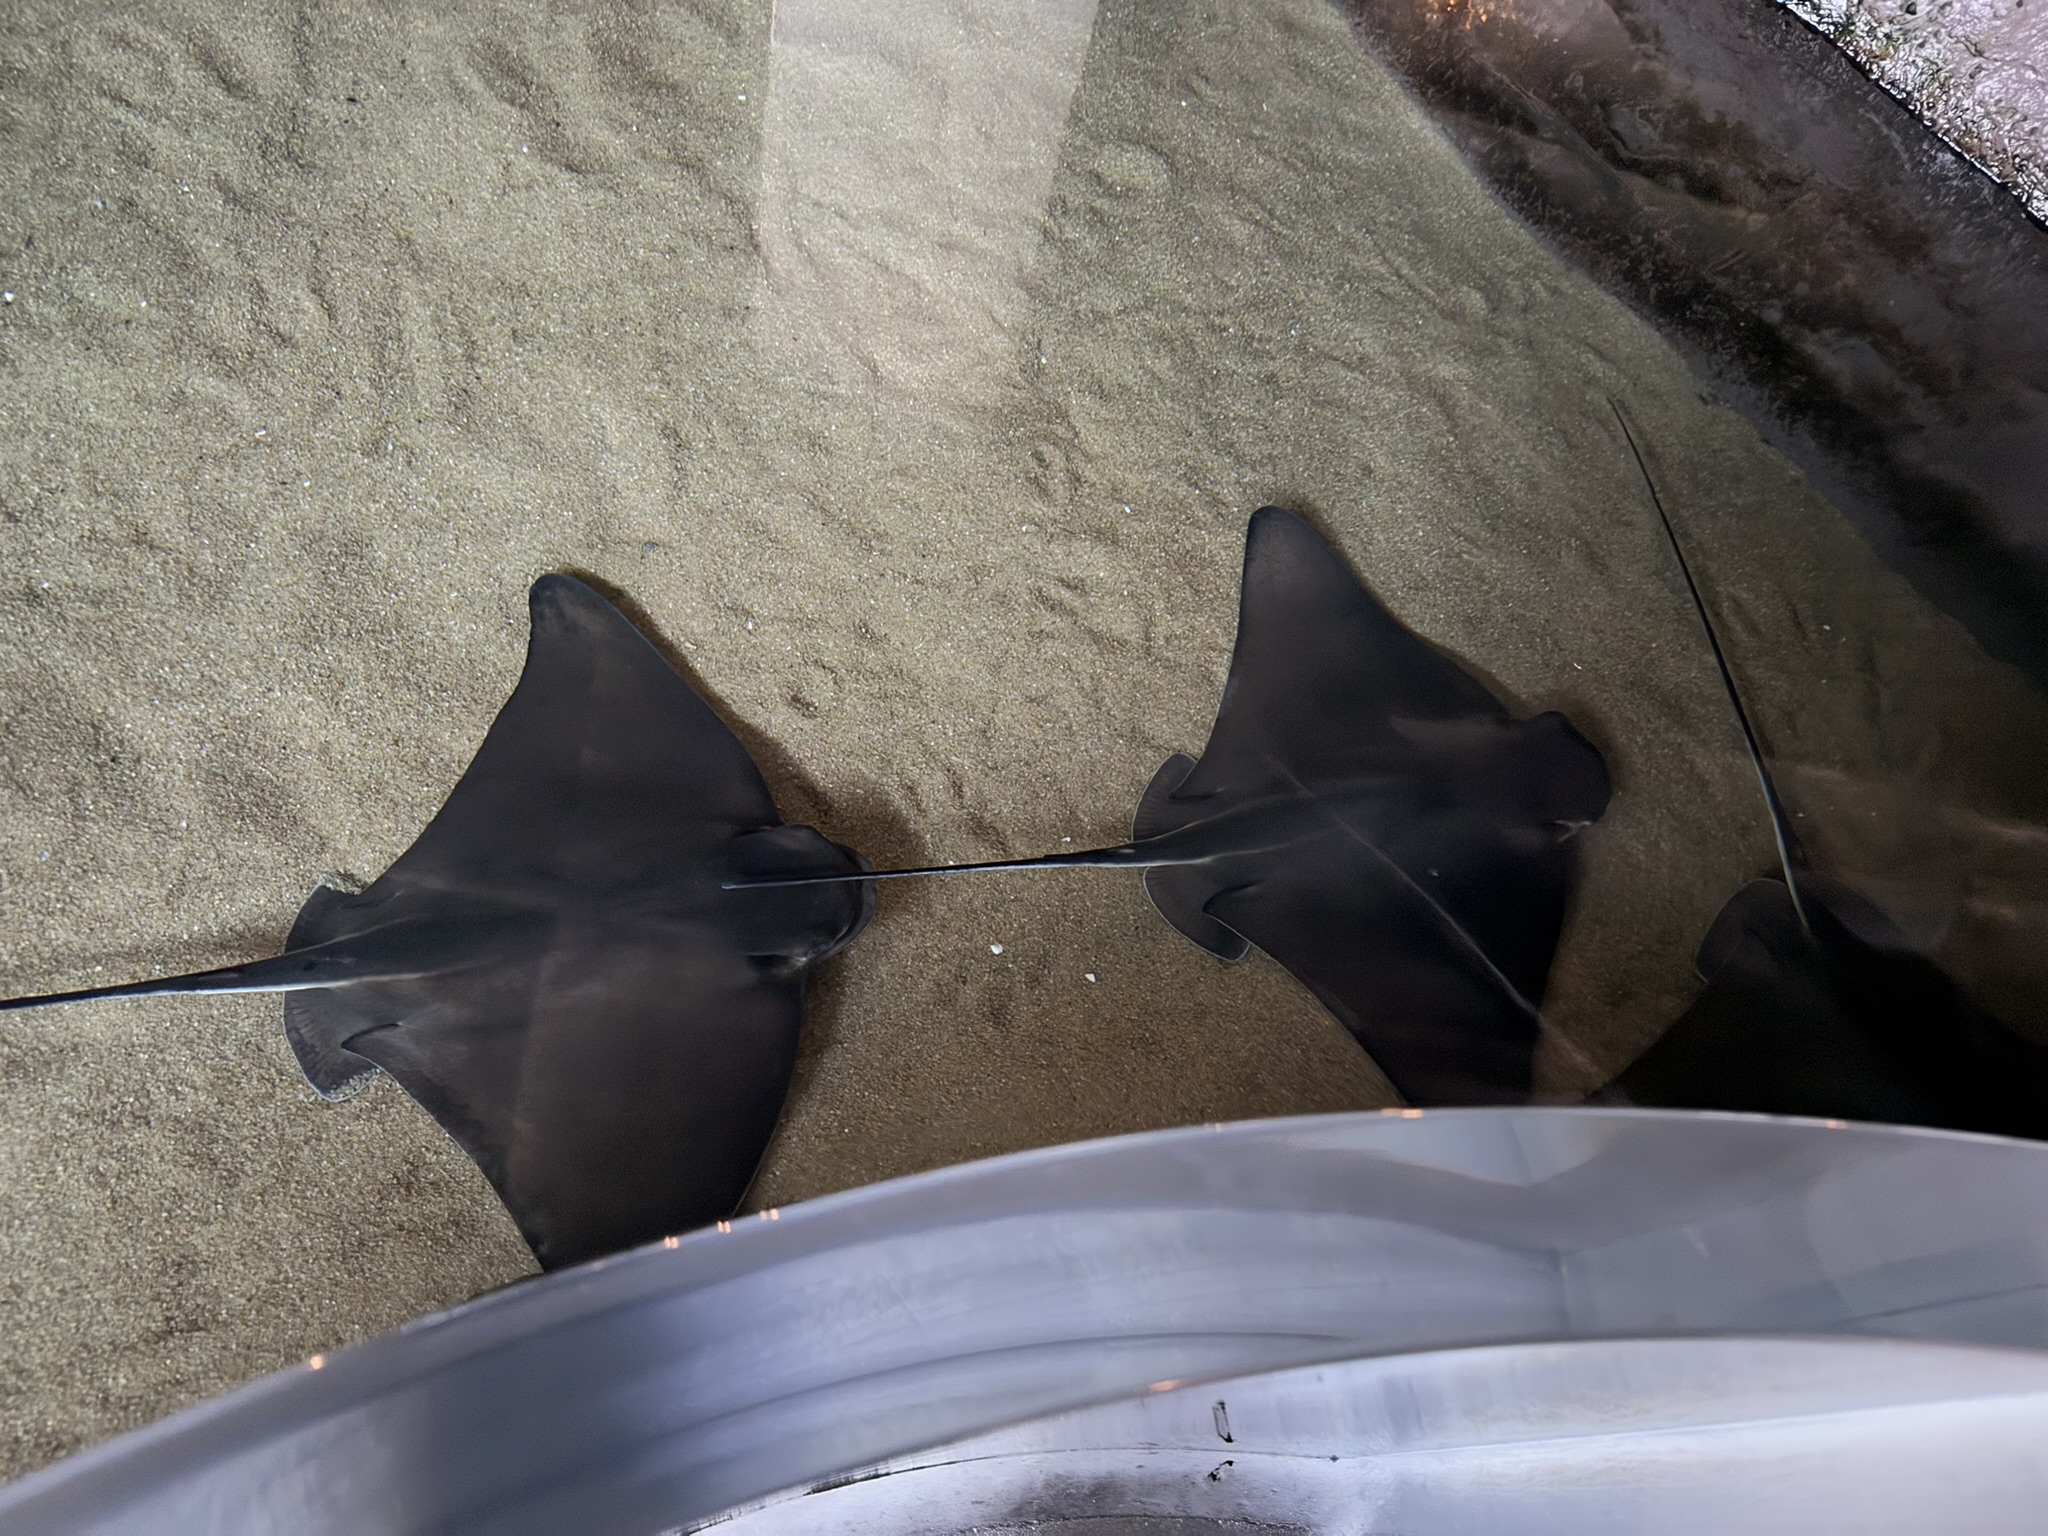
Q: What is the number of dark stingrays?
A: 3